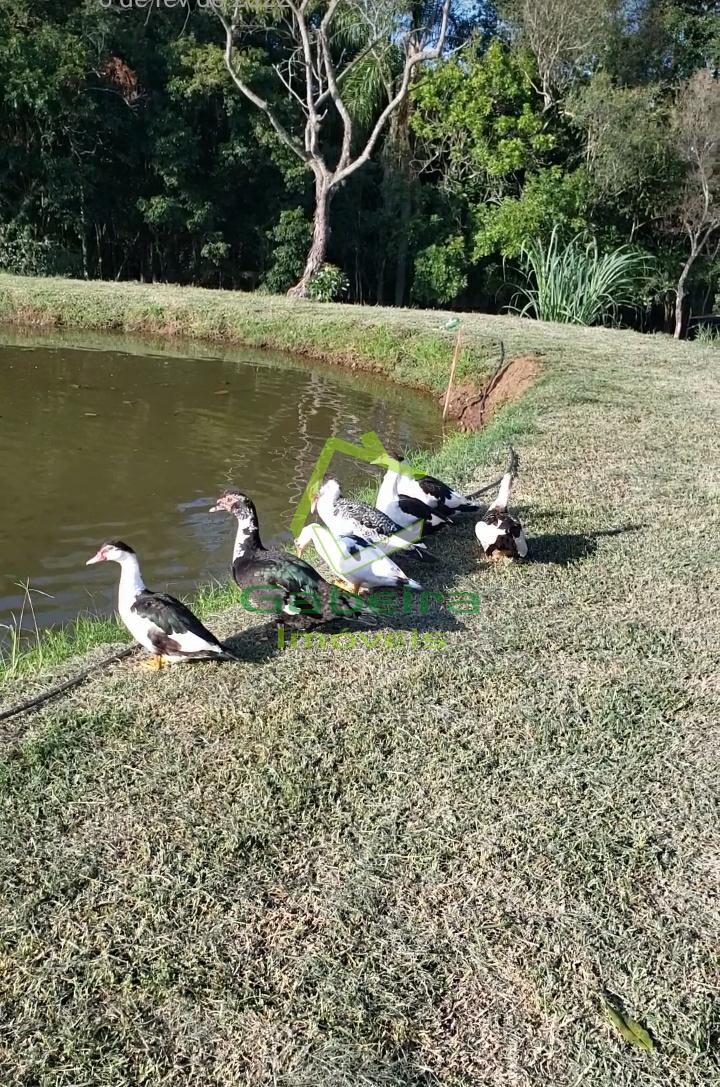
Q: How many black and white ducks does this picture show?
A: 7